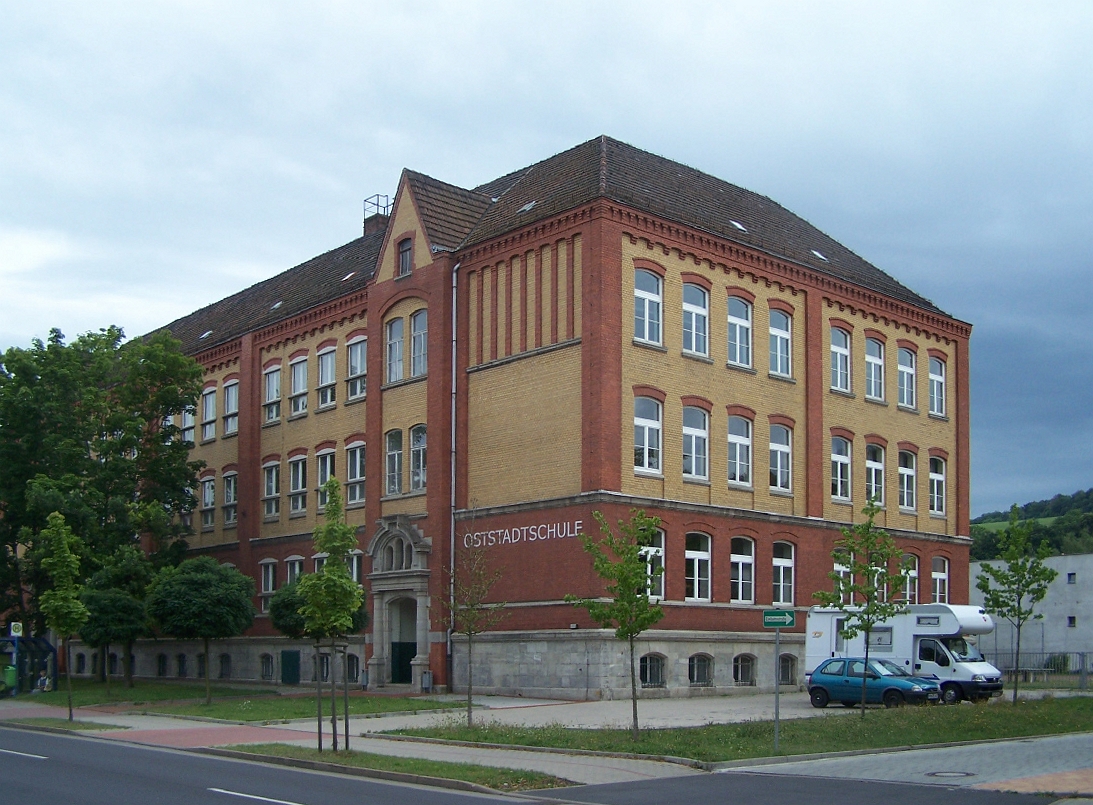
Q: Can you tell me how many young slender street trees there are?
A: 6